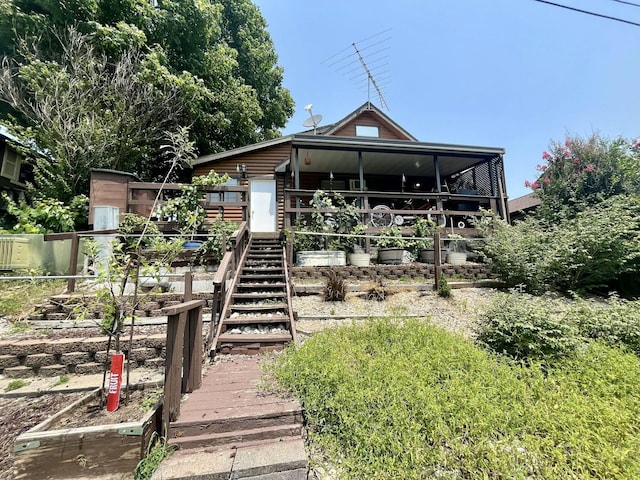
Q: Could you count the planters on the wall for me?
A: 5